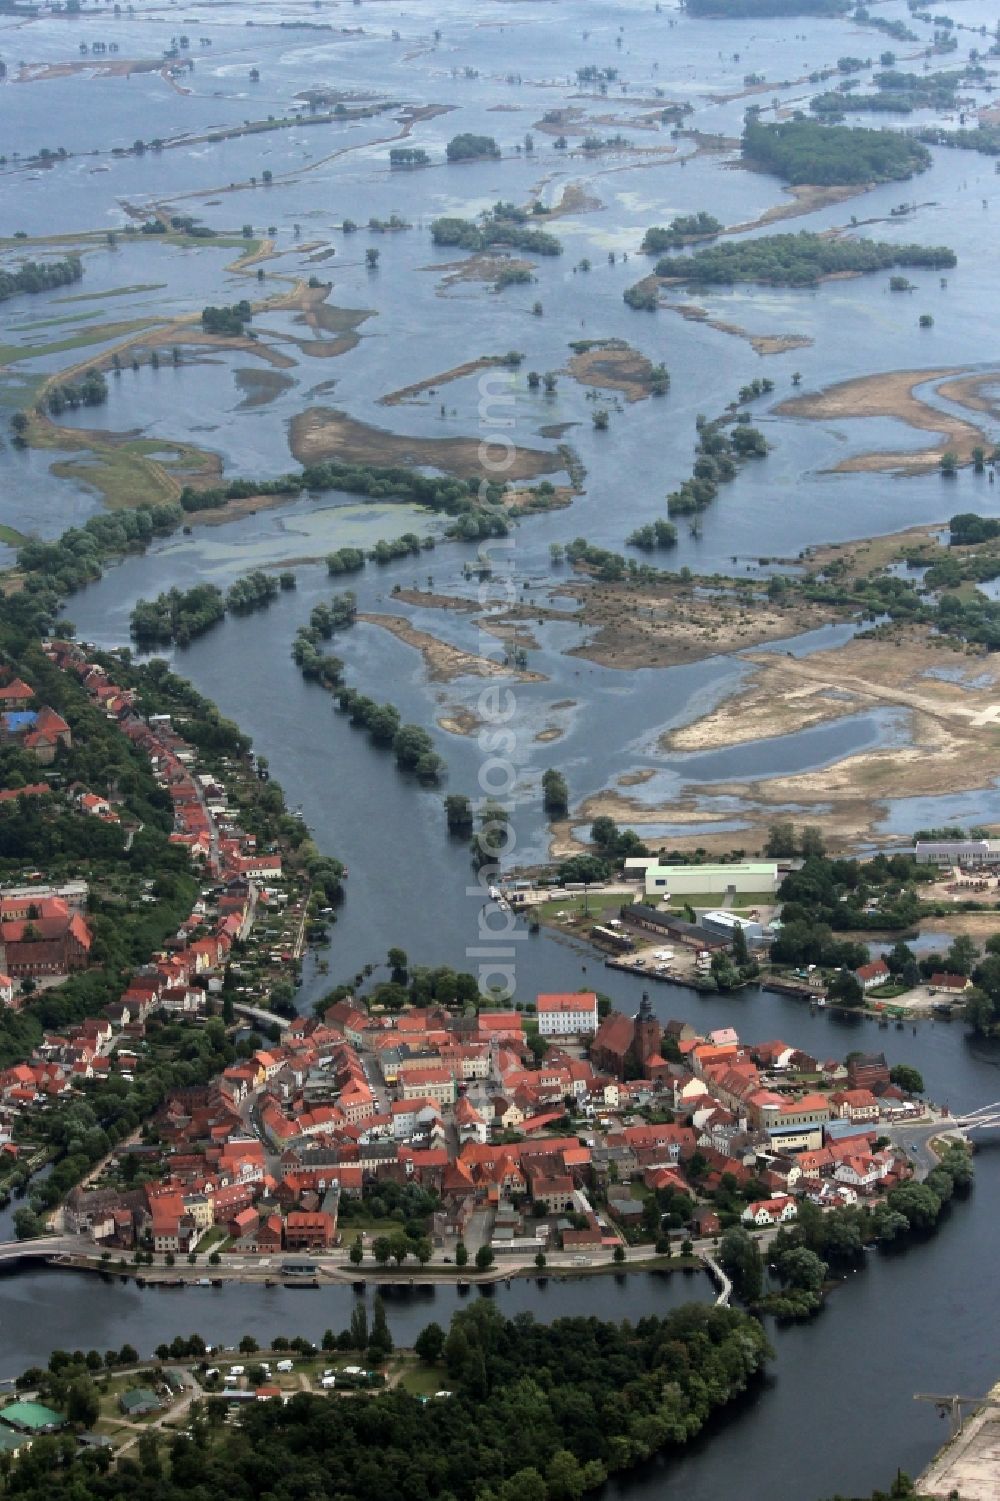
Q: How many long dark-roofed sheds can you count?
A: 1